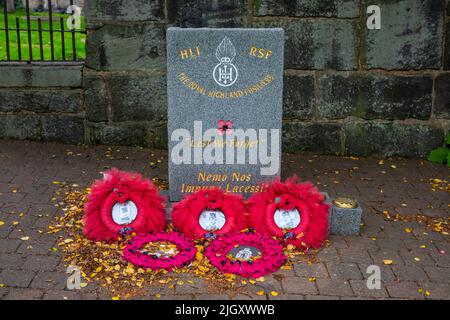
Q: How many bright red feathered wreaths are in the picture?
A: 3